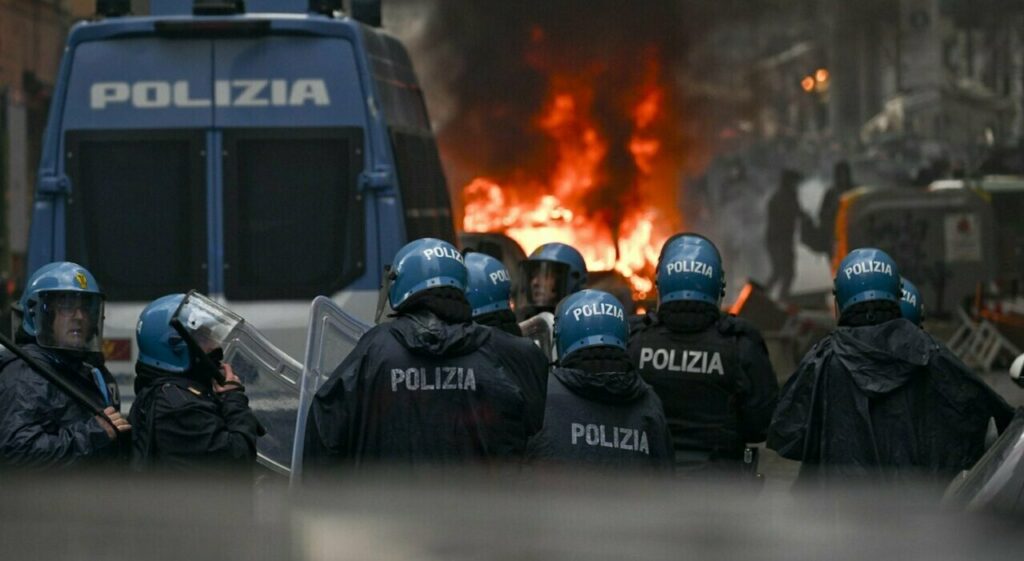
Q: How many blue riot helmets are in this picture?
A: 9